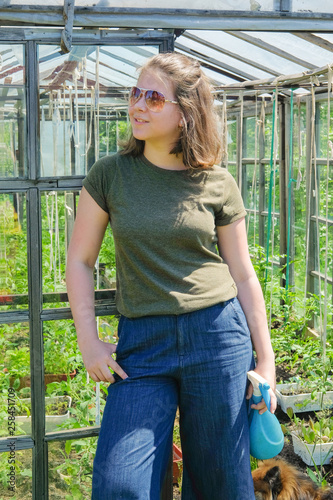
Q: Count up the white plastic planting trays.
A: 3